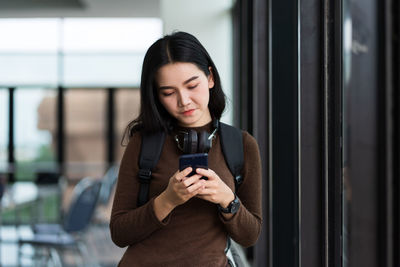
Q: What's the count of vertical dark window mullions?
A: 3